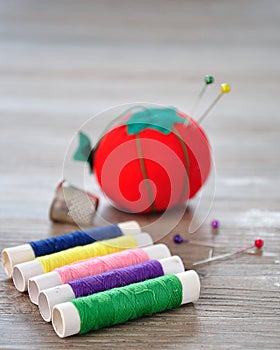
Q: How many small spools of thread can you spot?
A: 5